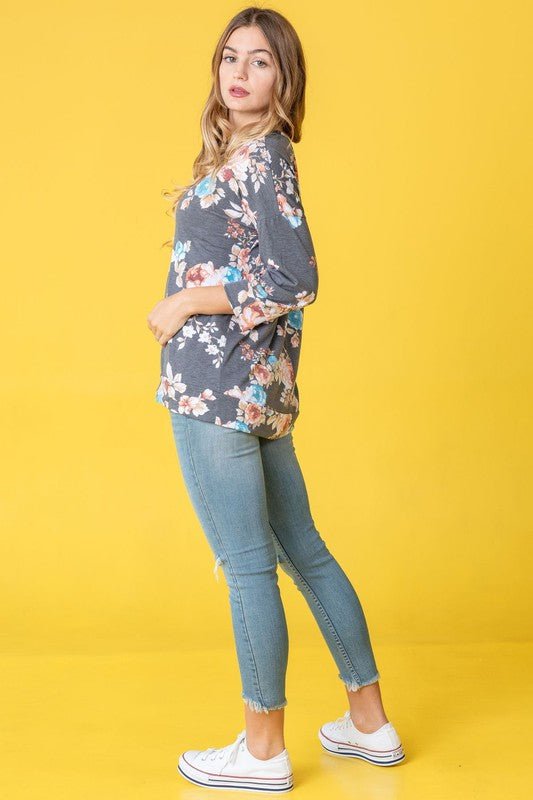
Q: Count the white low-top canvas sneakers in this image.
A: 2